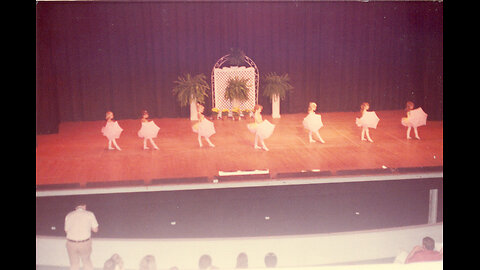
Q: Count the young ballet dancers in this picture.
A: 7